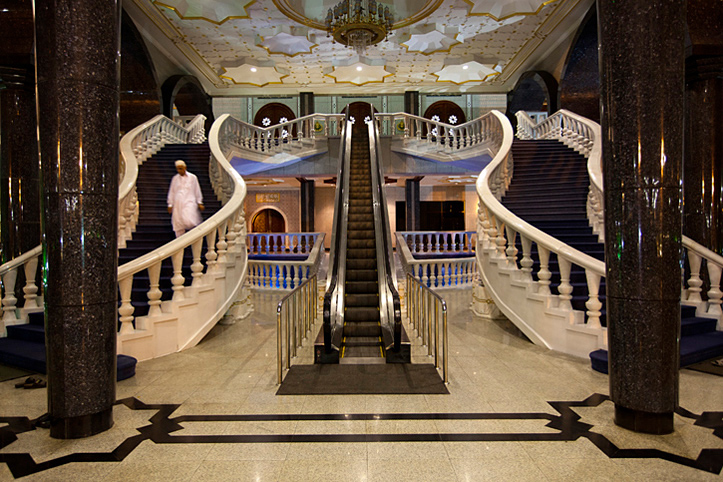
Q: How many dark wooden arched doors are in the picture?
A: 4